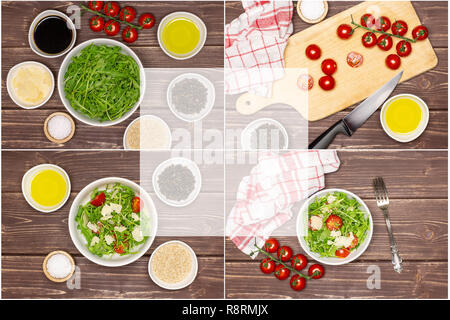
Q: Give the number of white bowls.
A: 13